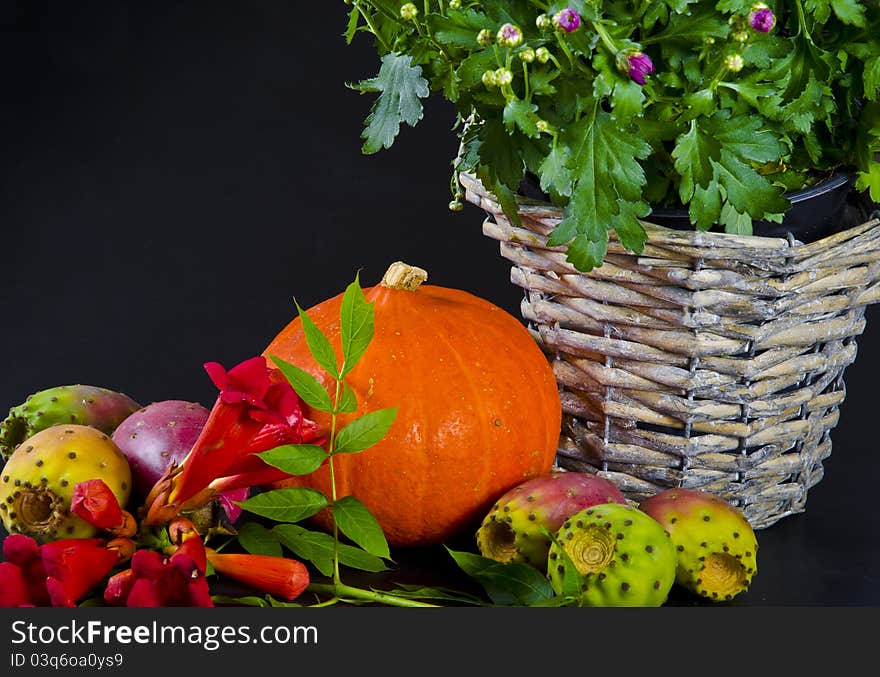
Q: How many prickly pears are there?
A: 6